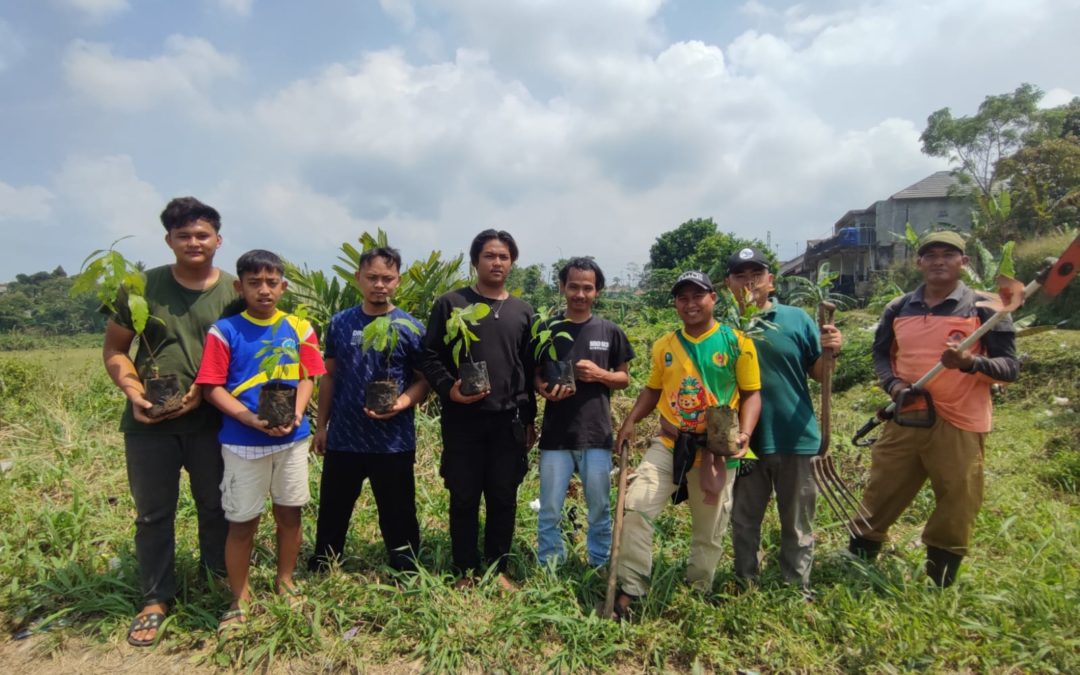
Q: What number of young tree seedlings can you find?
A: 6